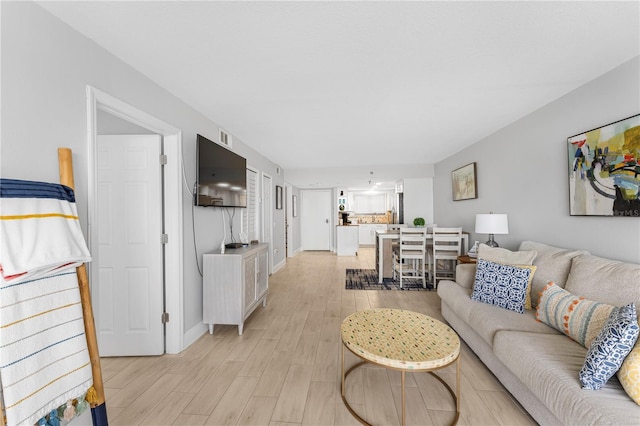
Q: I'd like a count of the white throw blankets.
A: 2